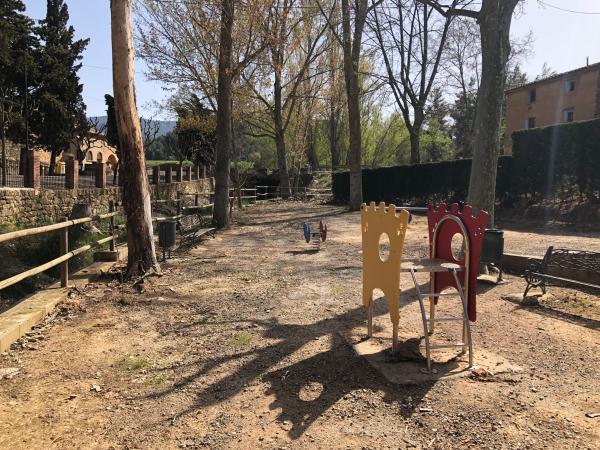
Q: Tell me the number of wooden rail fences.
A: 1